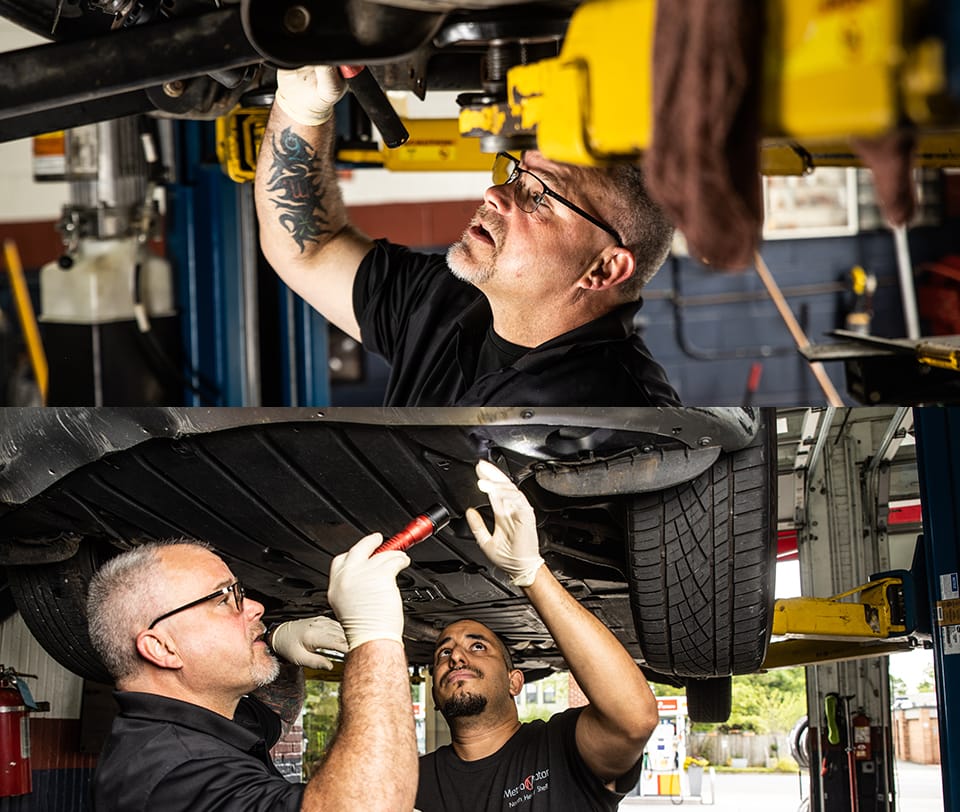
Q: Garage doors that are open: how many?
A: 2